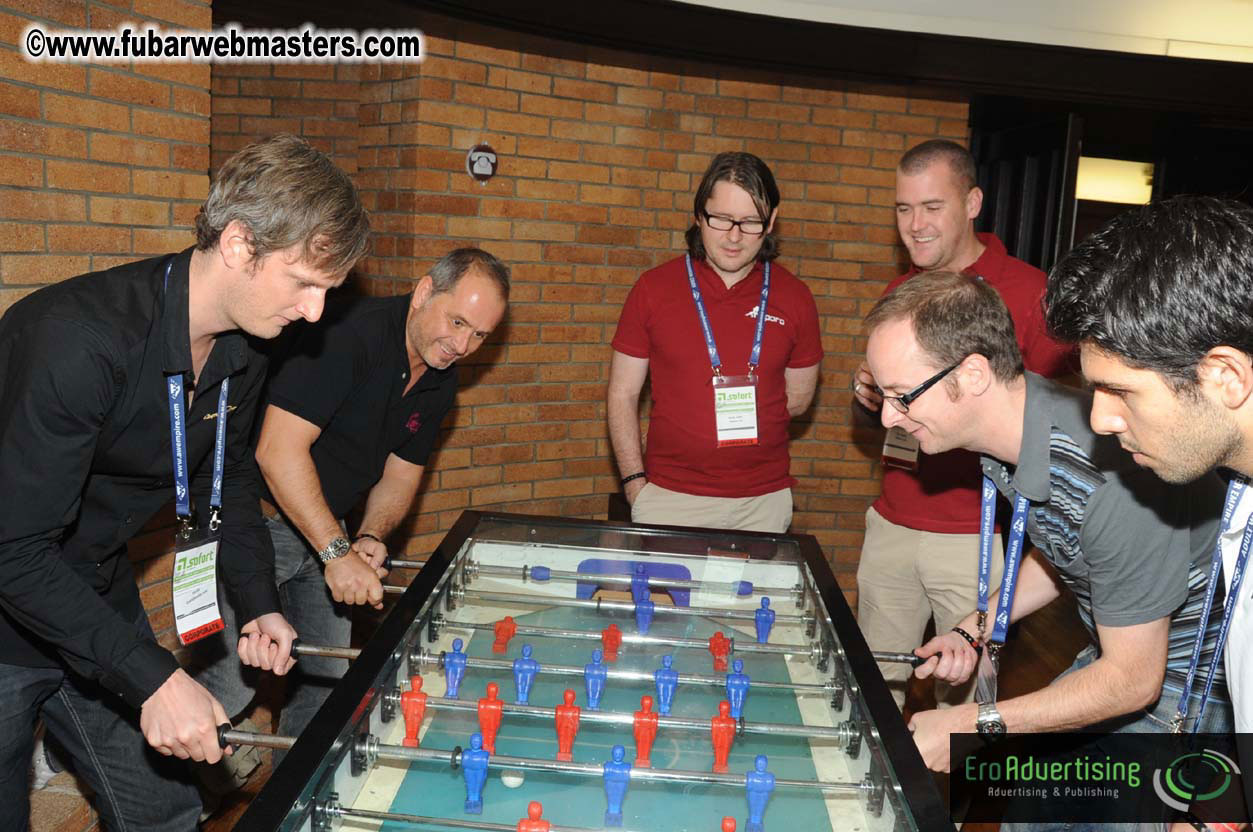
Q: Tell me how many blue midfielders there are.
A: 5